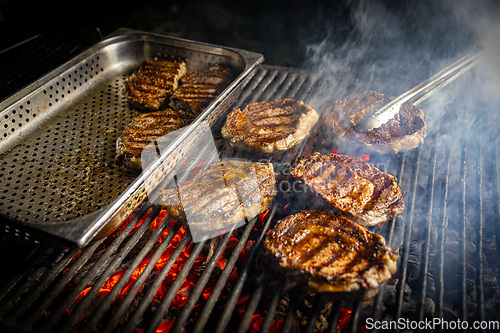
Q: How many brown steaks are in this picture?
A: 8